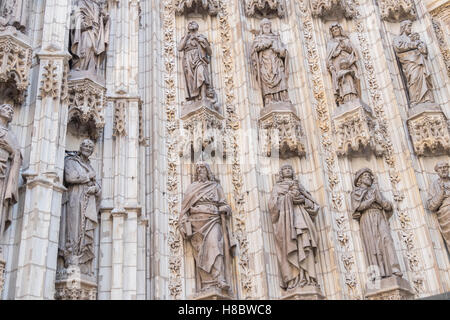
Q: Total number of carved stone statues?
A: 12